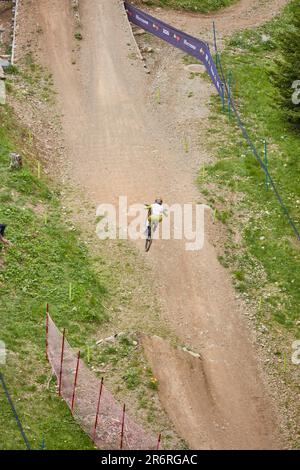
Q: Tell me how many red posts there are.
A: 6